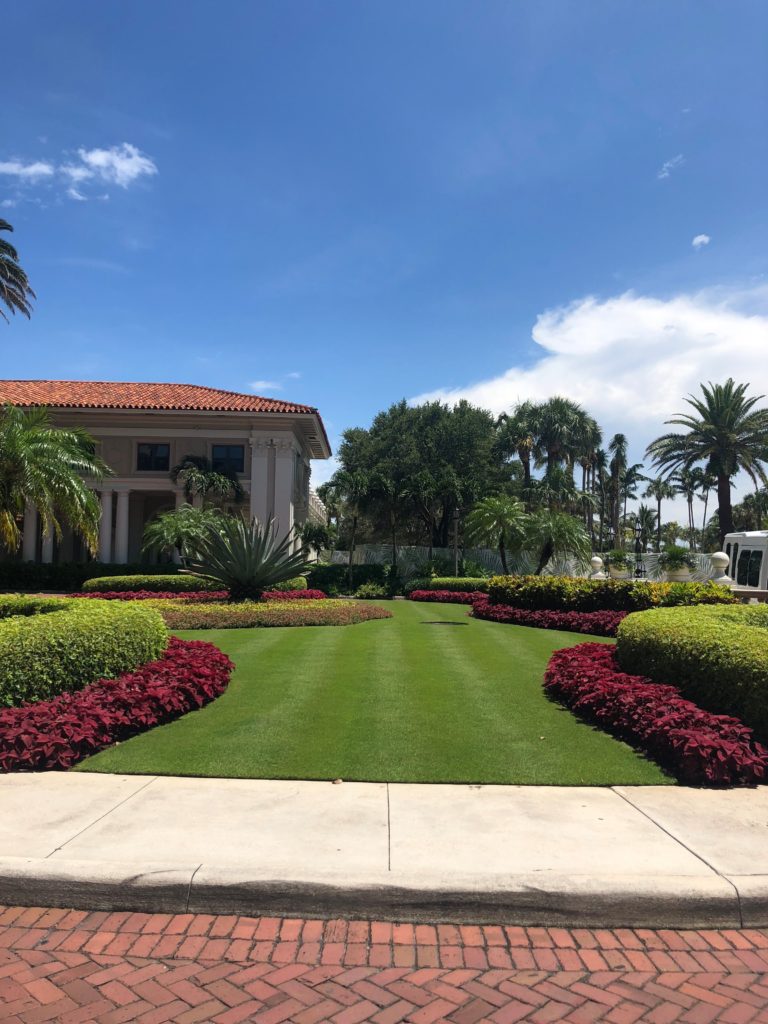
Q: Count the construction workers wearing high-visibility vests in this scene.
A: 0